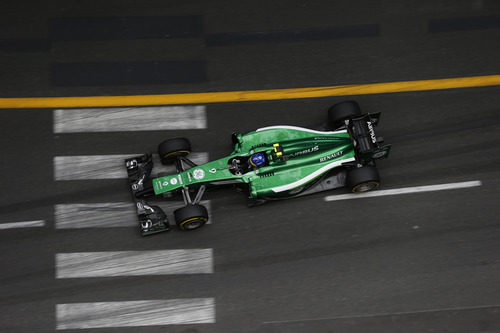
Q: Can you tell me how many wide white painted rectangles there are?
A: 5